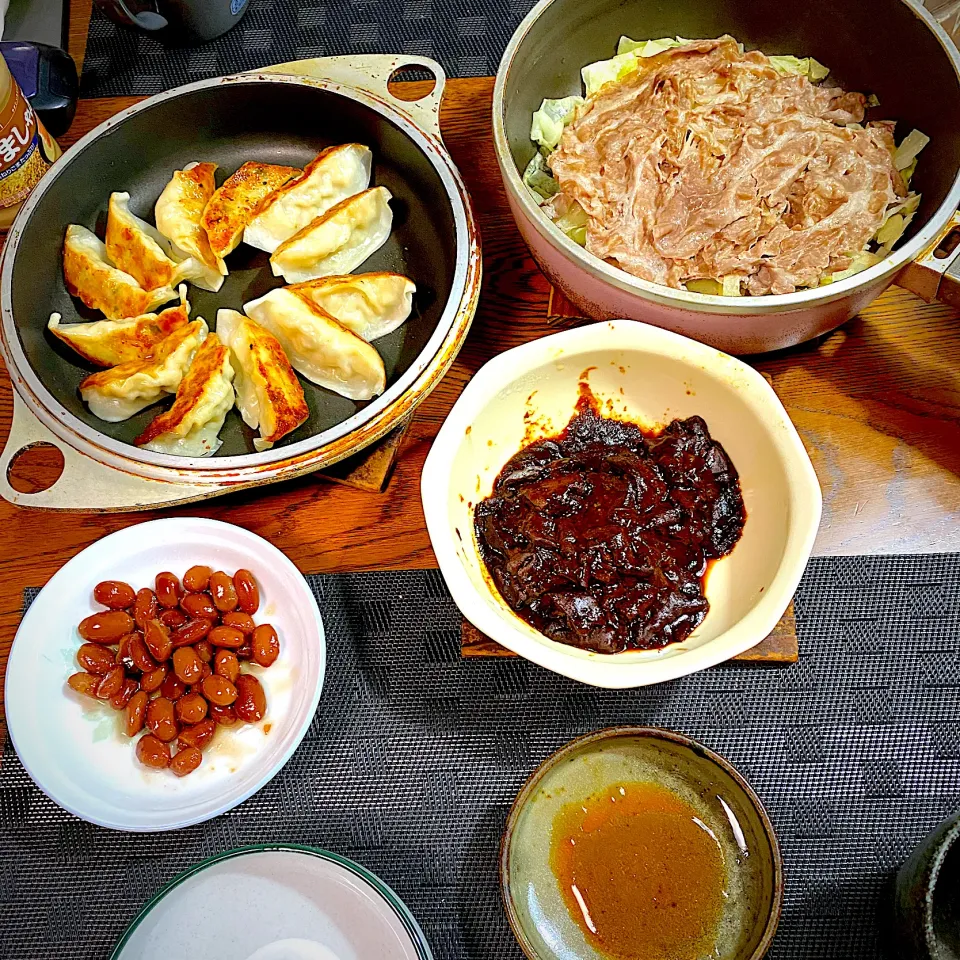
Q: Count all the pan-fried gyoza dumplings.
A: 12